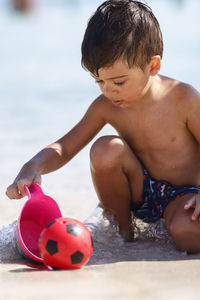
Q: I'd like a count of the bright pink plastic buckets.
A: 1